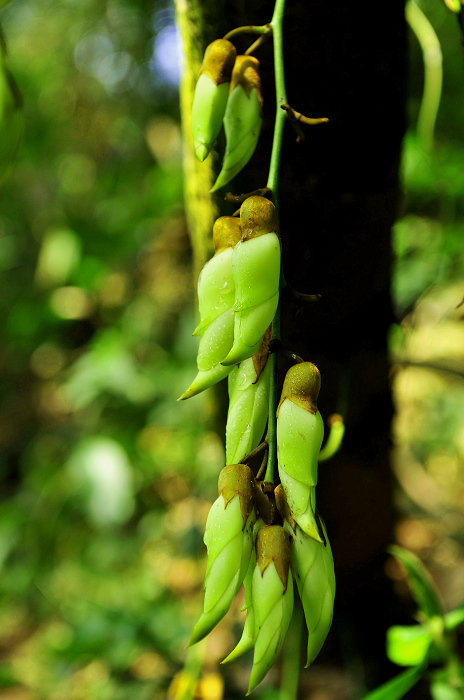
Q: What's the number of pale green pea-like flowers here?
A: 10